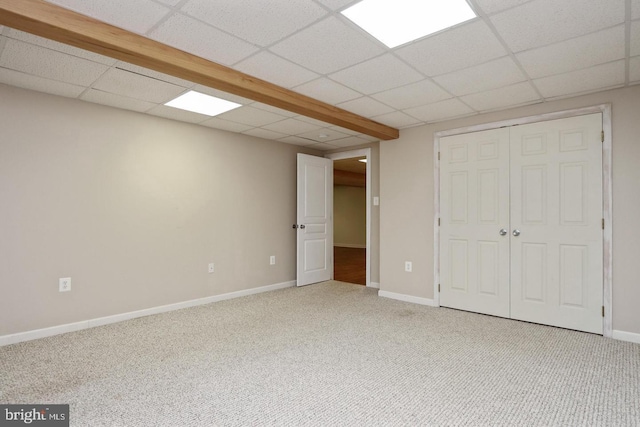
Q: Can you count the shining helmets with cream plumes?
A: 0